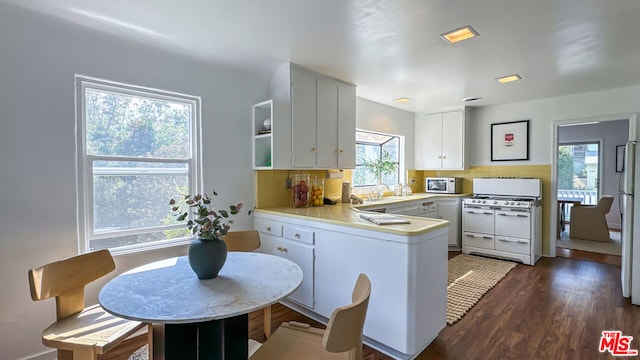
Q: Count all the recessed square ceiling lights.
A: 3